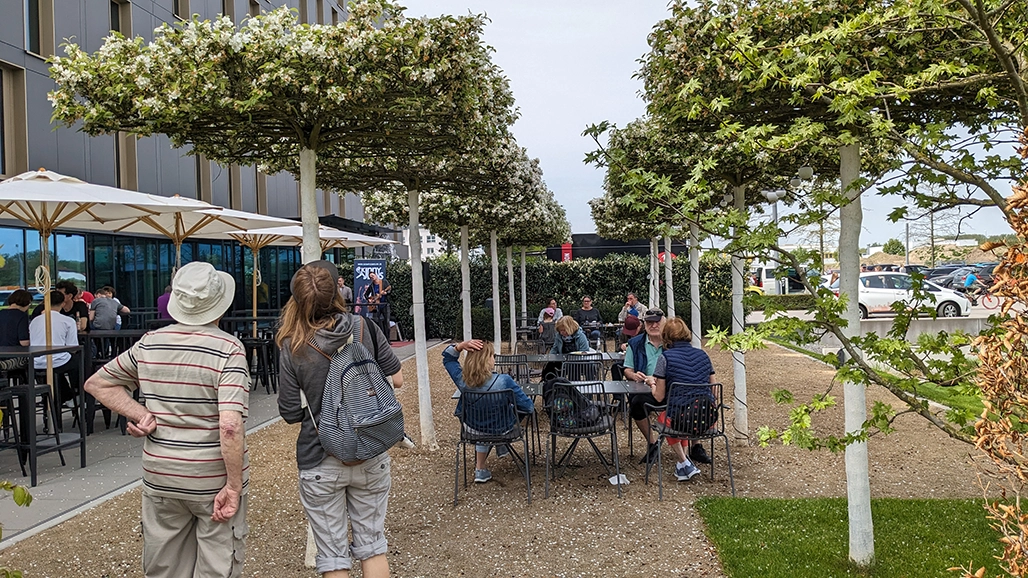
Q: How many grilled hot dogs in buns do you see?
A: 0